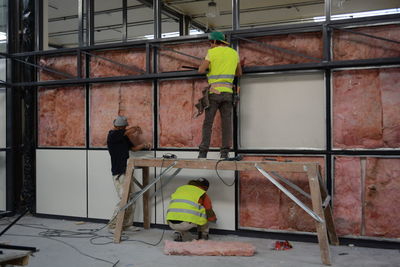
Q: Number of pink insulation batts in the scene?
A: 12